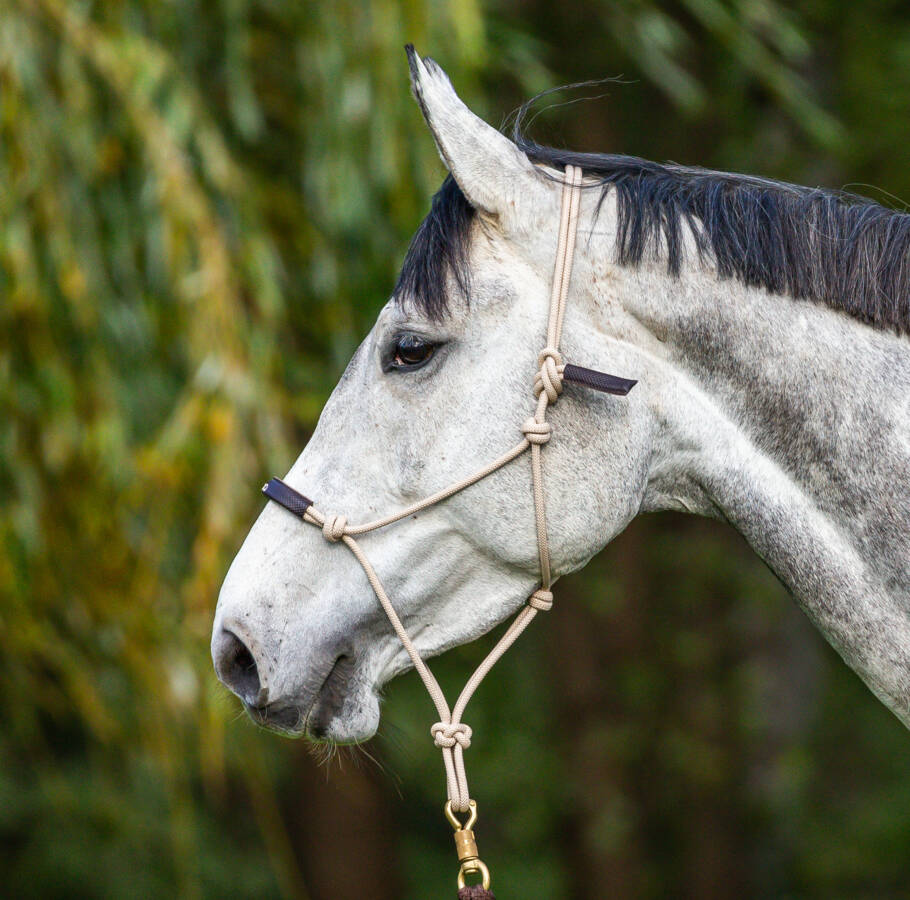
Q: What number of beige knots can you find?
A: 5